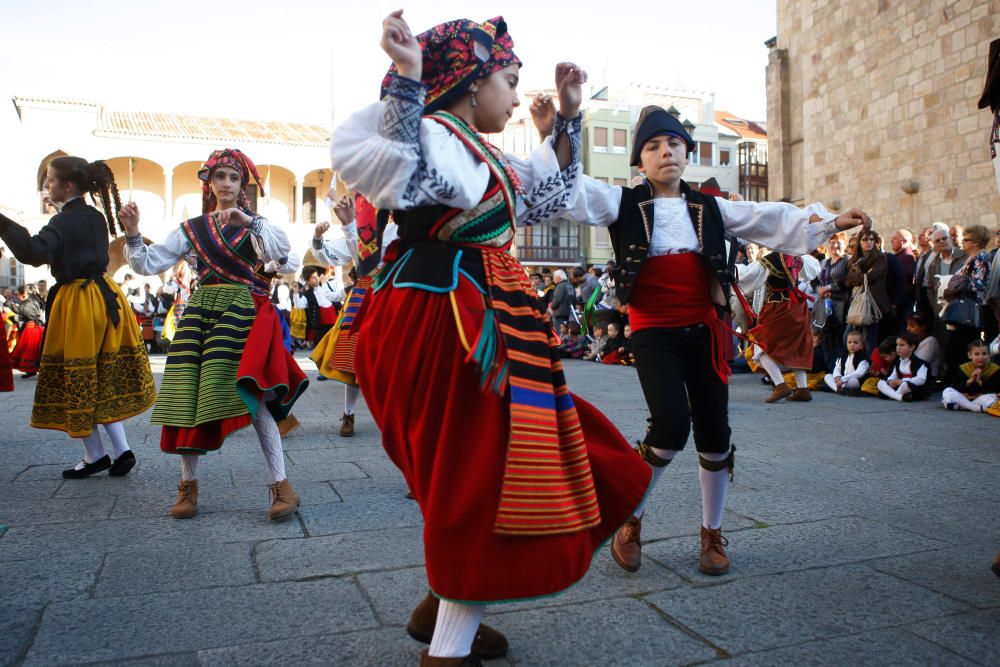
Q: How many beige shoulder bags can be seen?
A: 1